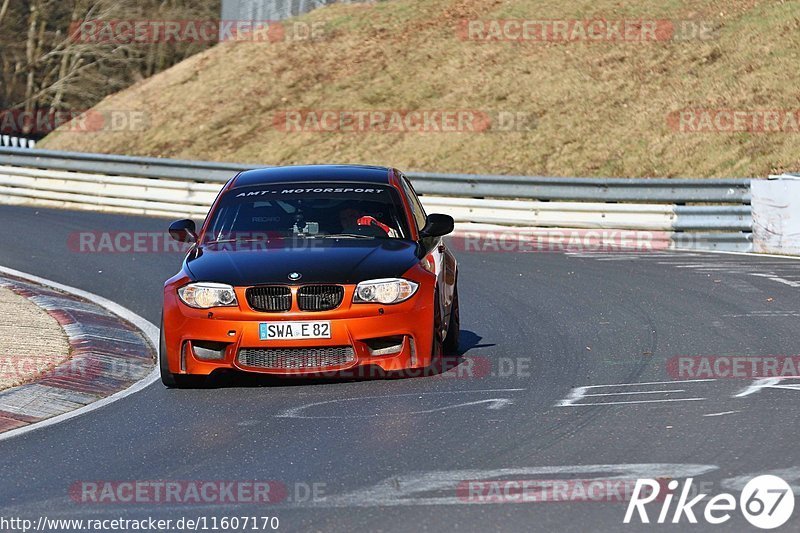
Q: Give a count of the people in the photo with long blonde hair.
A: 0